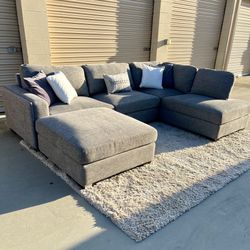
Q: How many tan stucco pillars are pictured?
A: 3